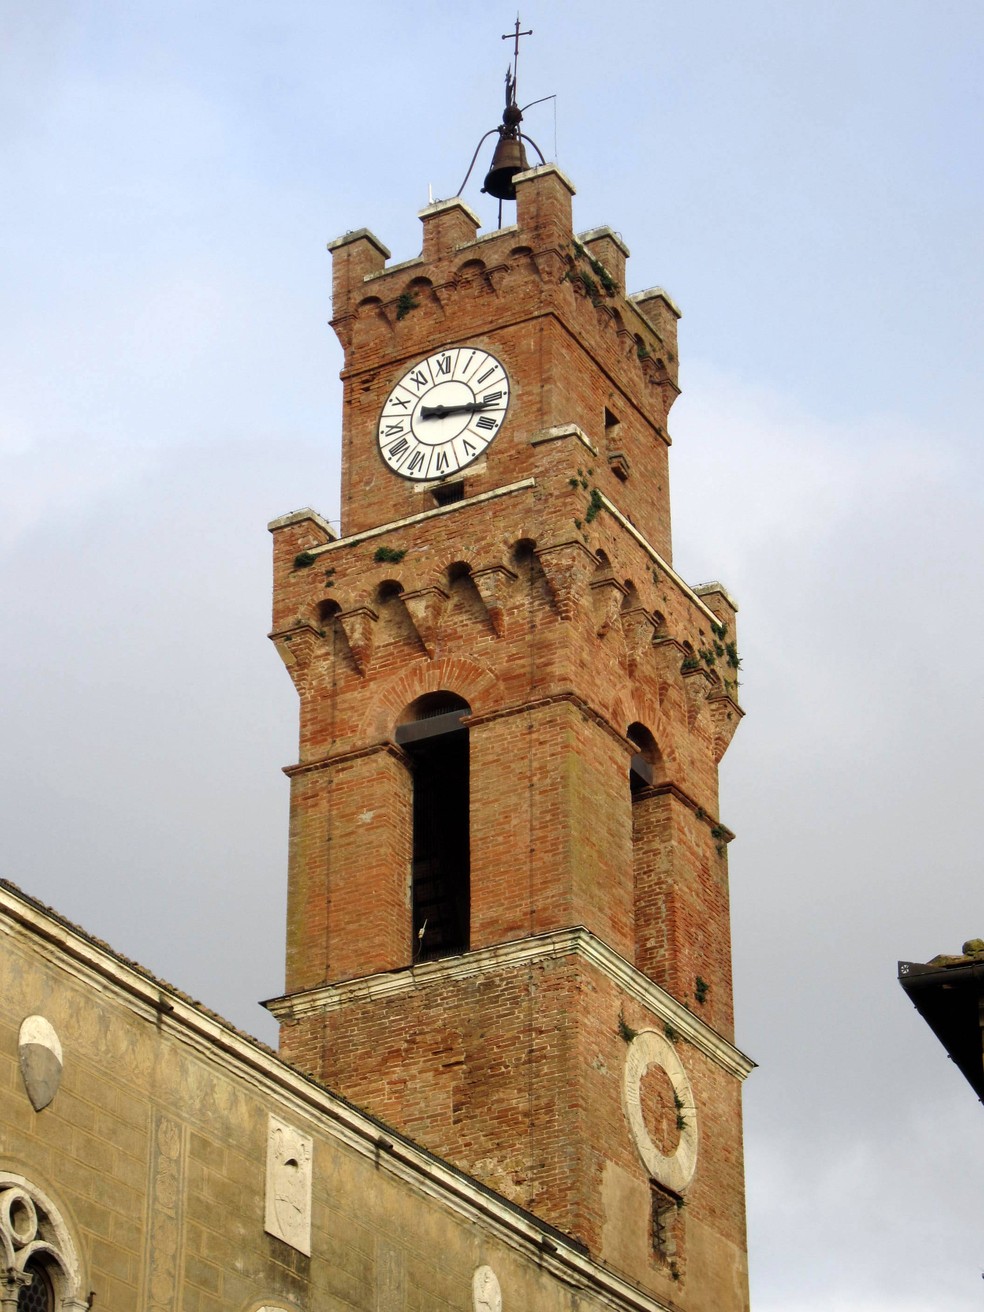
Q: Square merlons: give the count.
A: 8